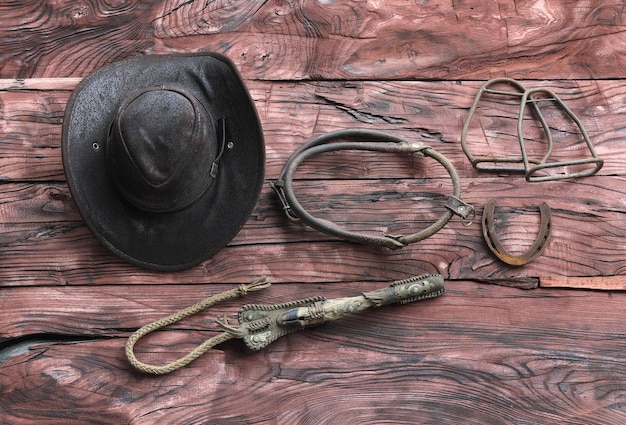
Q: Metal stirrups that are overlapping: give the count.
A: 2